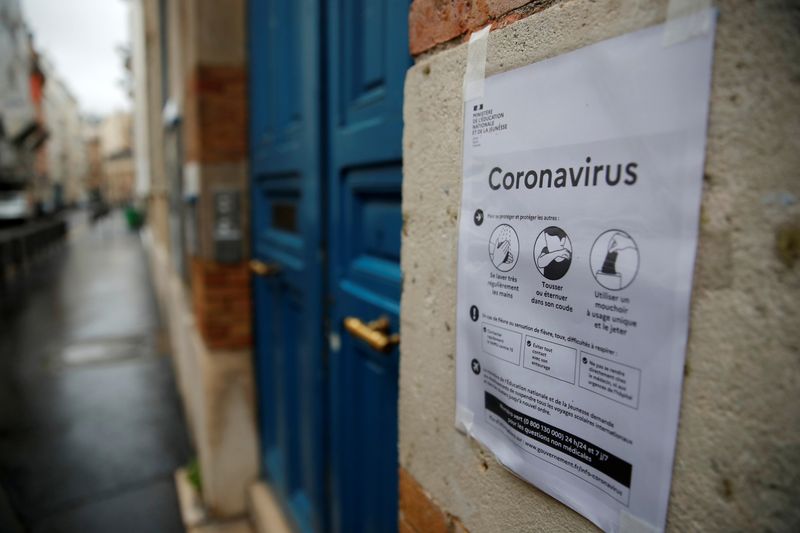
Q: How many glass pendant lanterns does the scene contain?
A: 0